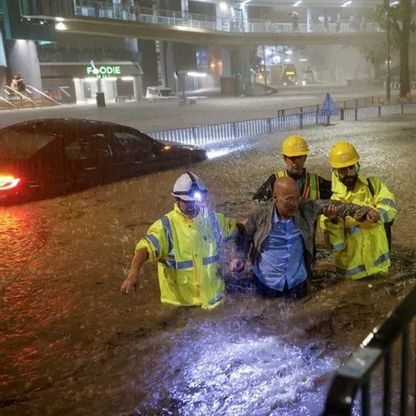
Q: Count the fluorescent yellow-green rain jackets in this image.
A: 2